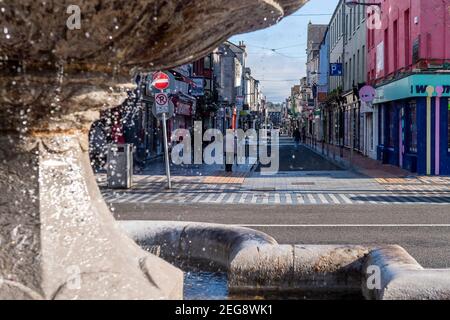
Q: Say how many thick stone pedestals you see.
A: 1